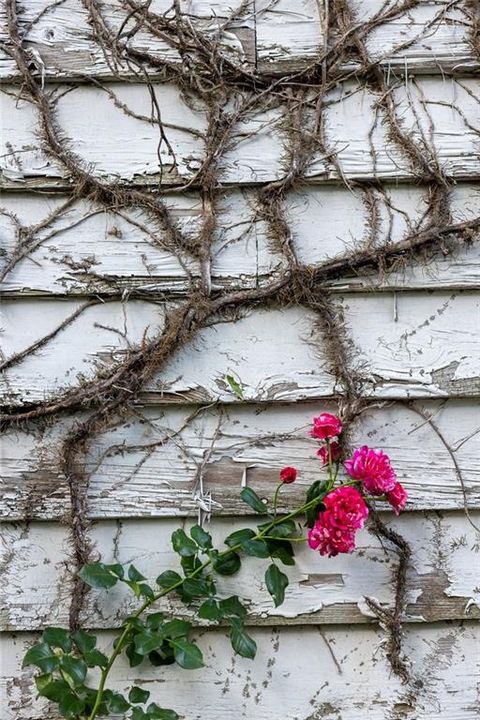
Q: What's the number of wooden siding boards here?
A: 7